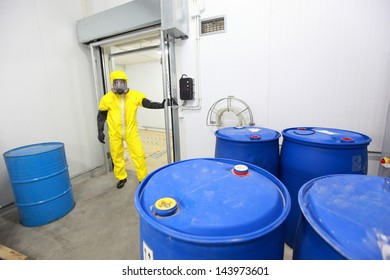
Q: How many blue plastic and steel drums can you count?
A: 5